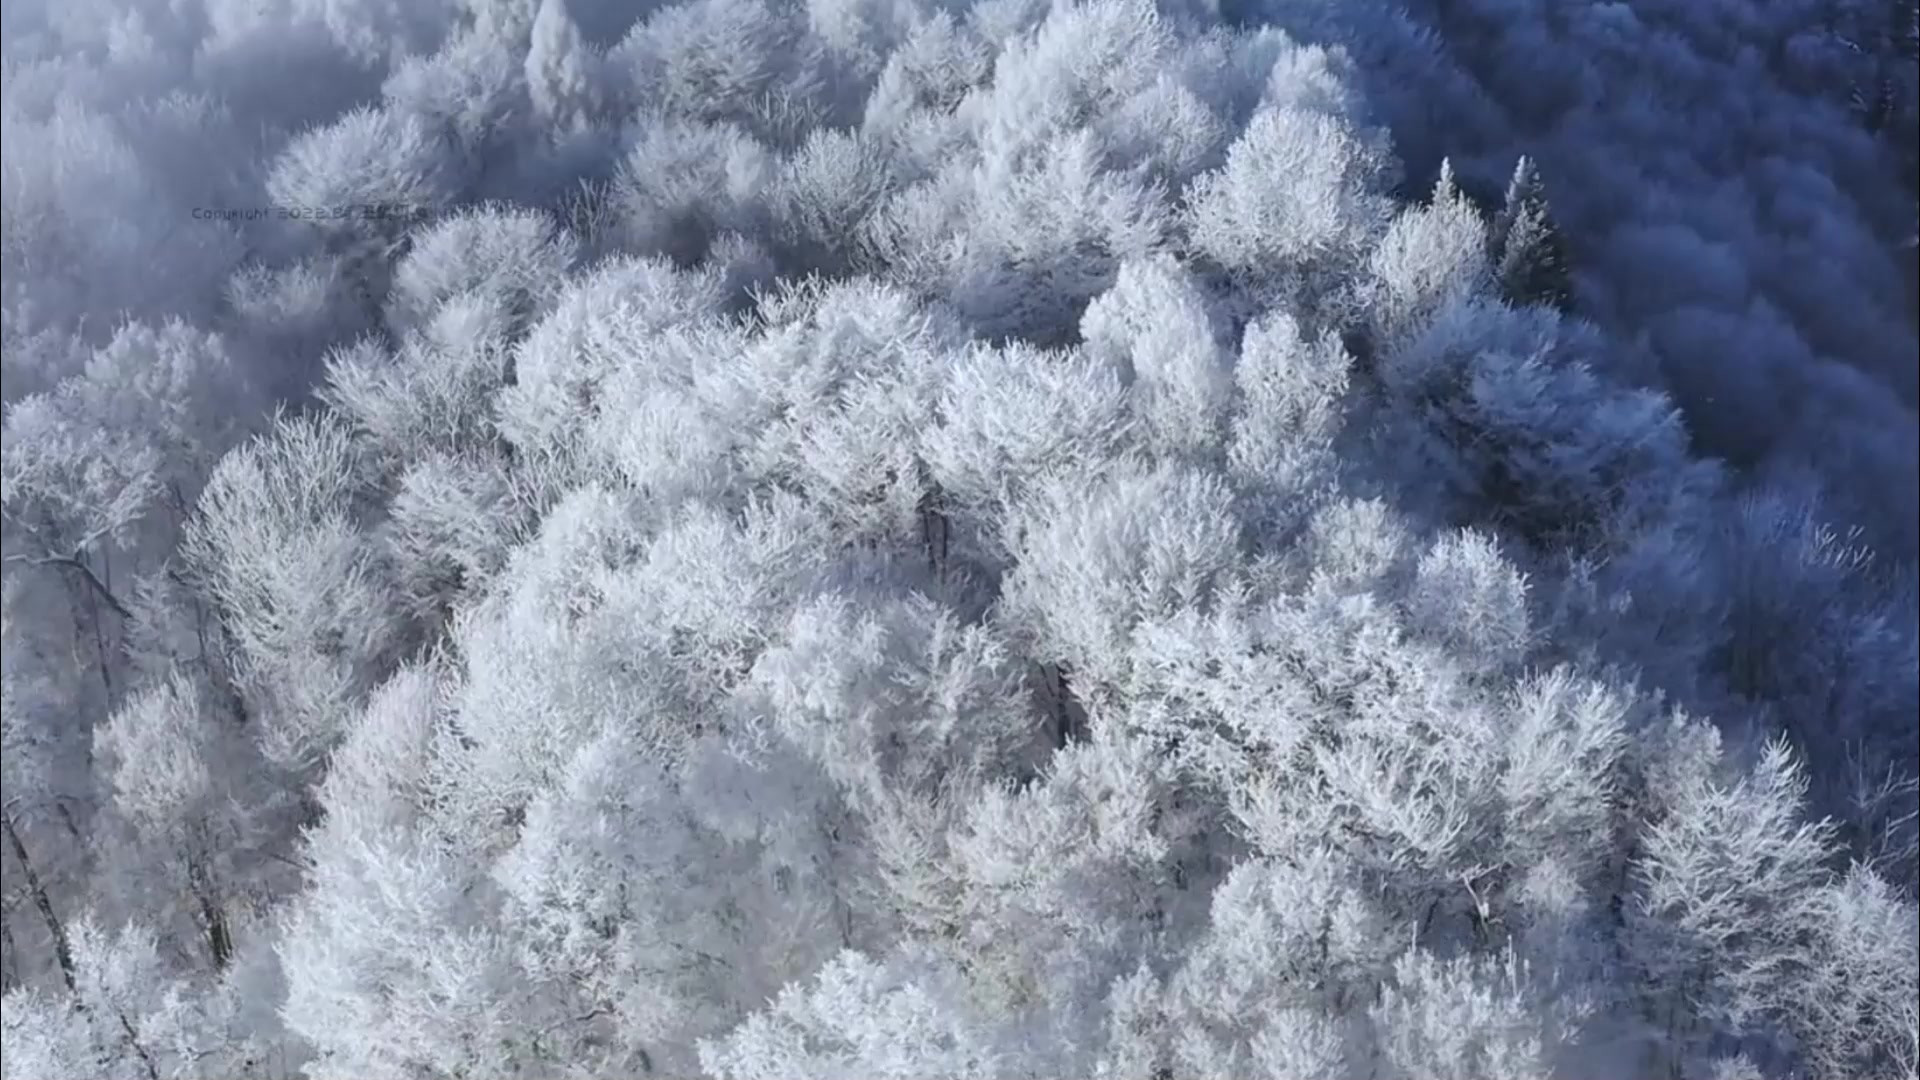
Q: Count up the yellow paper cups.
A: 0